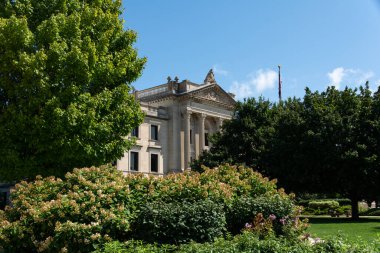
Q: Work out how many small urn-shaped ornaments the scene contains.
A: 2